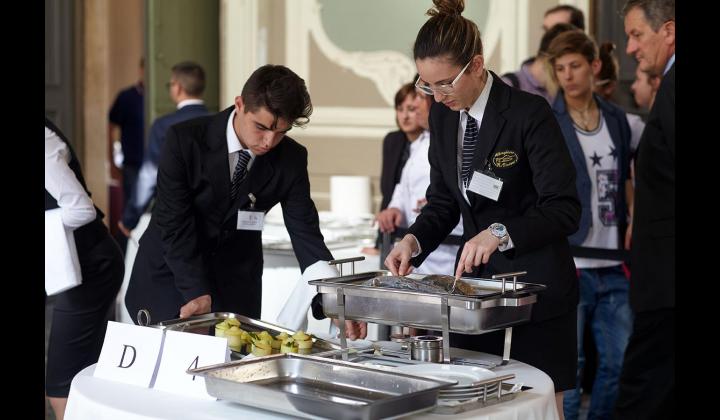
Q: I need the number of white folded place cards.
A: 2